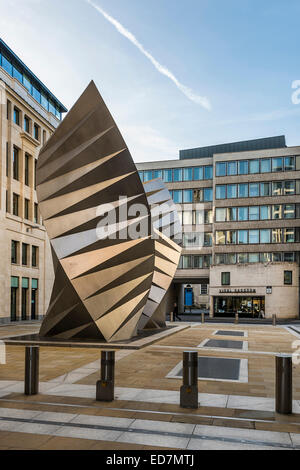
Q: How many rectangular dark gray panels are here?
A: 3